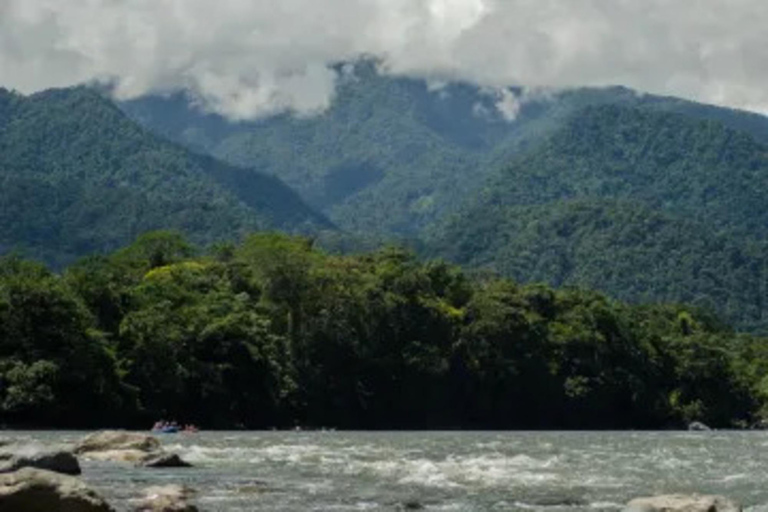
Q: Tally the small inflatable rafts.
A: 2